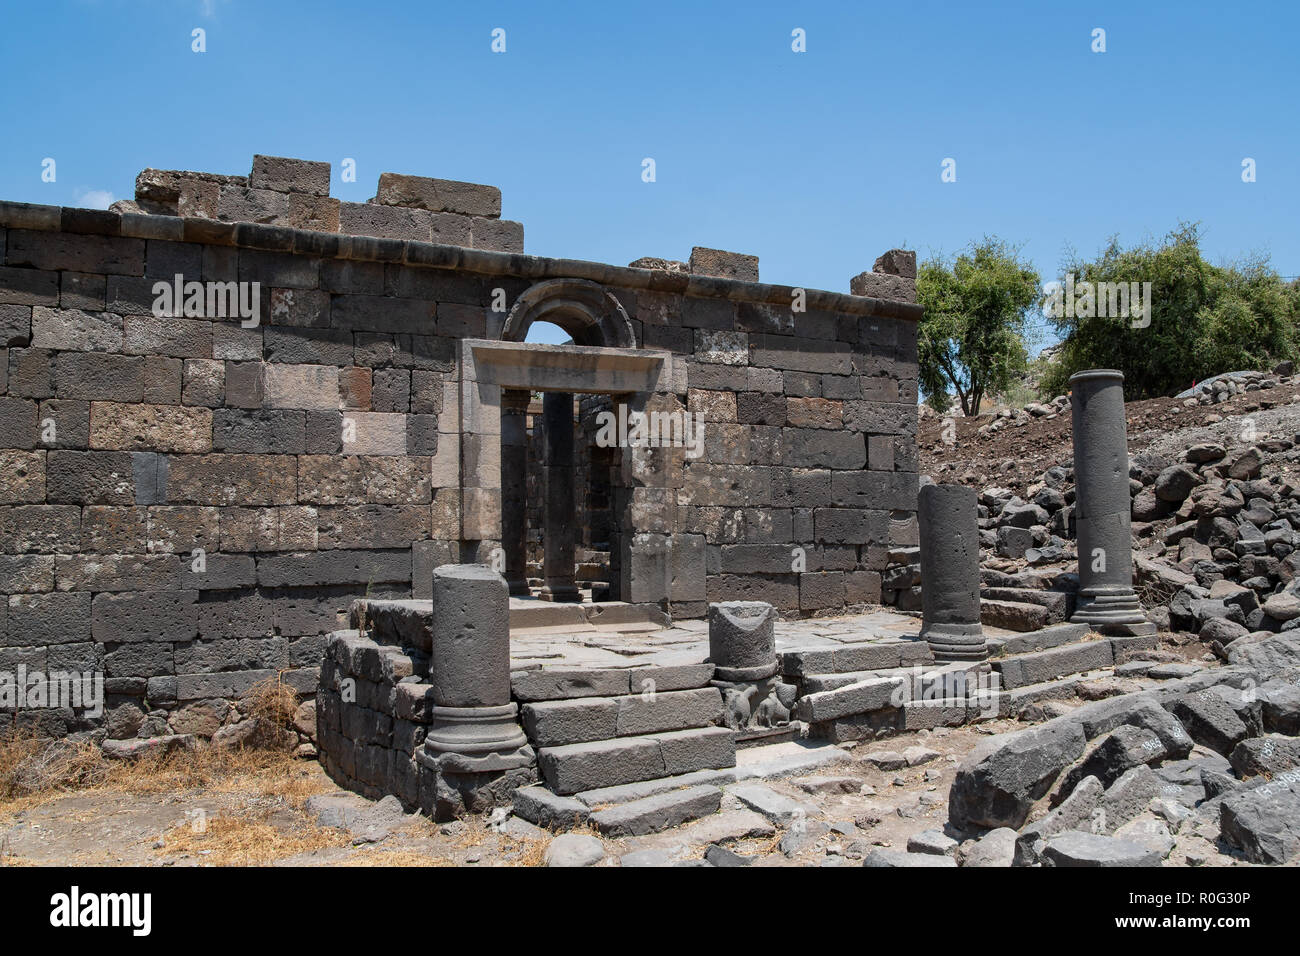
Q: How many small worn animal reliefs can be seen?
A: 2